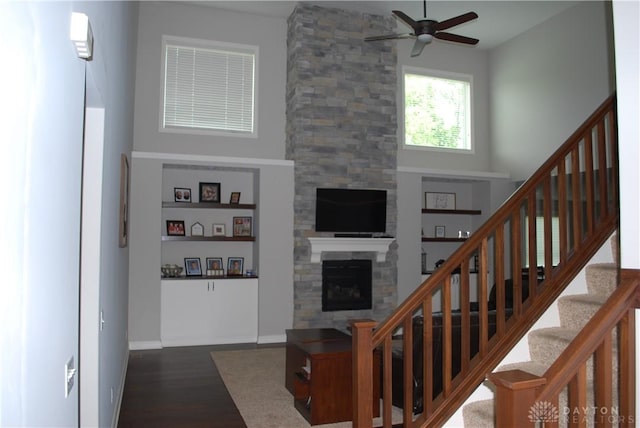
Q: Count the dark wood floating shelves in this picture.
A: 4